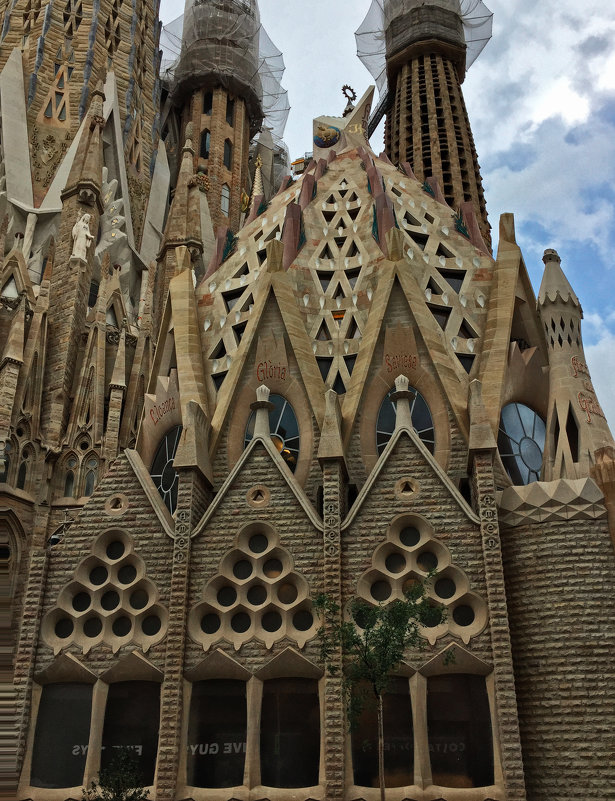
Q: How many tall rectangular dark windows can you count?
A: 6